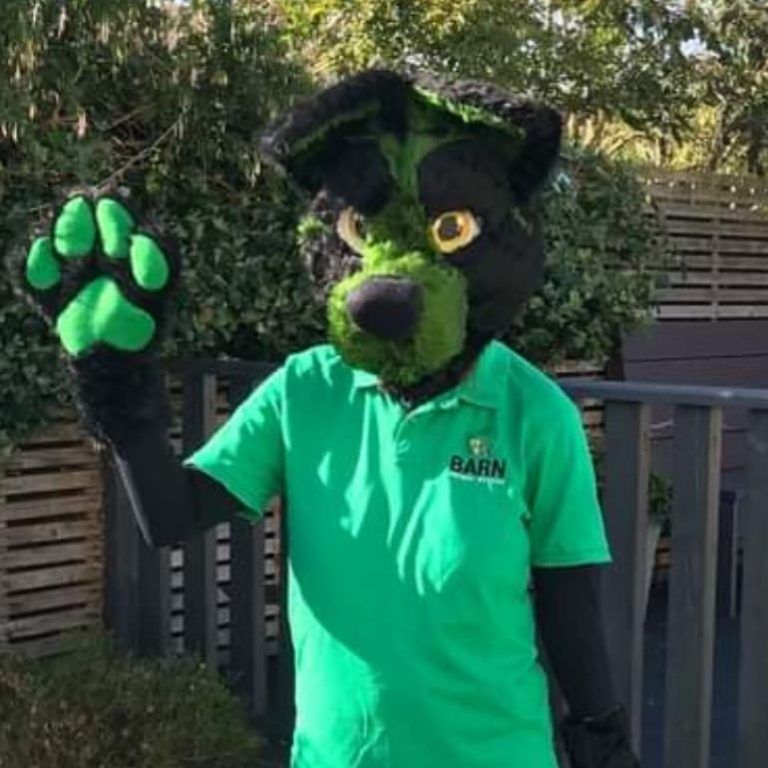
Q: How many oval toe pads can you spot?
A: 4